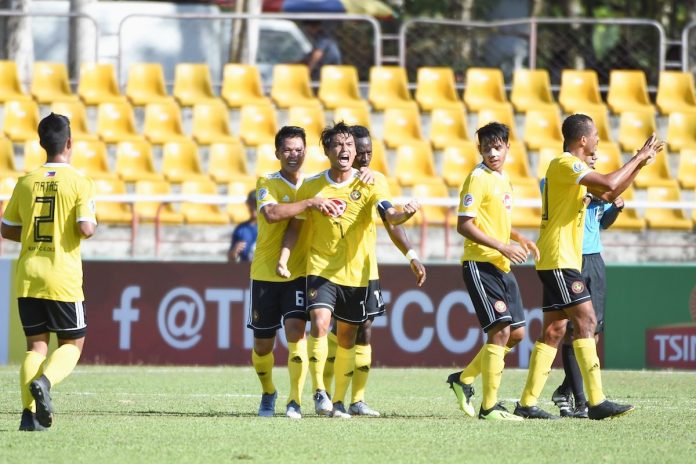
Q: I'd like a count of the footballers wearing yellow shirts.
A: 6